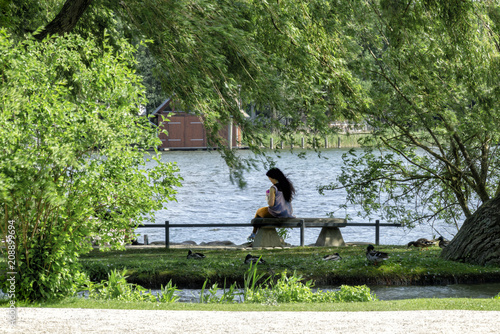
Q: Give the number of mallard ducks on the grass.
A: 6